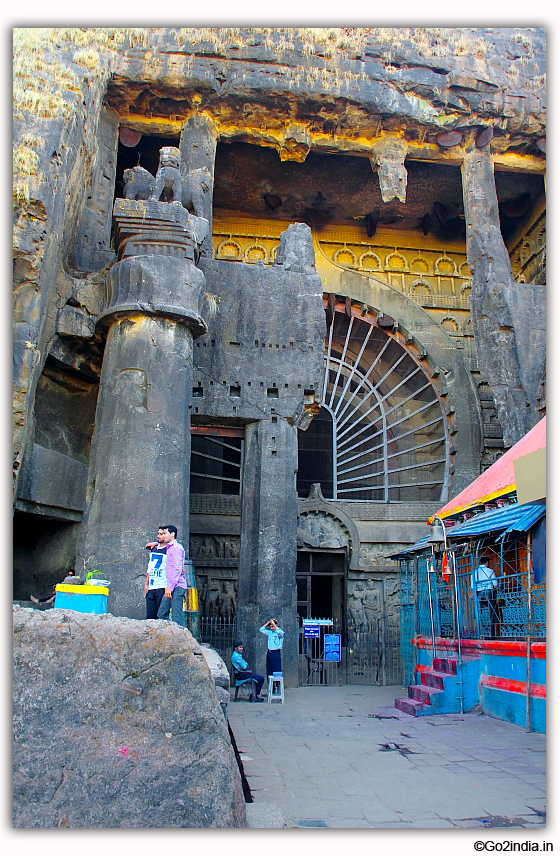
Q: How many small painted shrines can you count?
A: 1